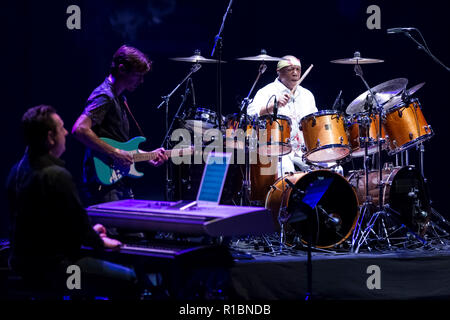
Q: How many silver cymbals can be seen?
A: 5